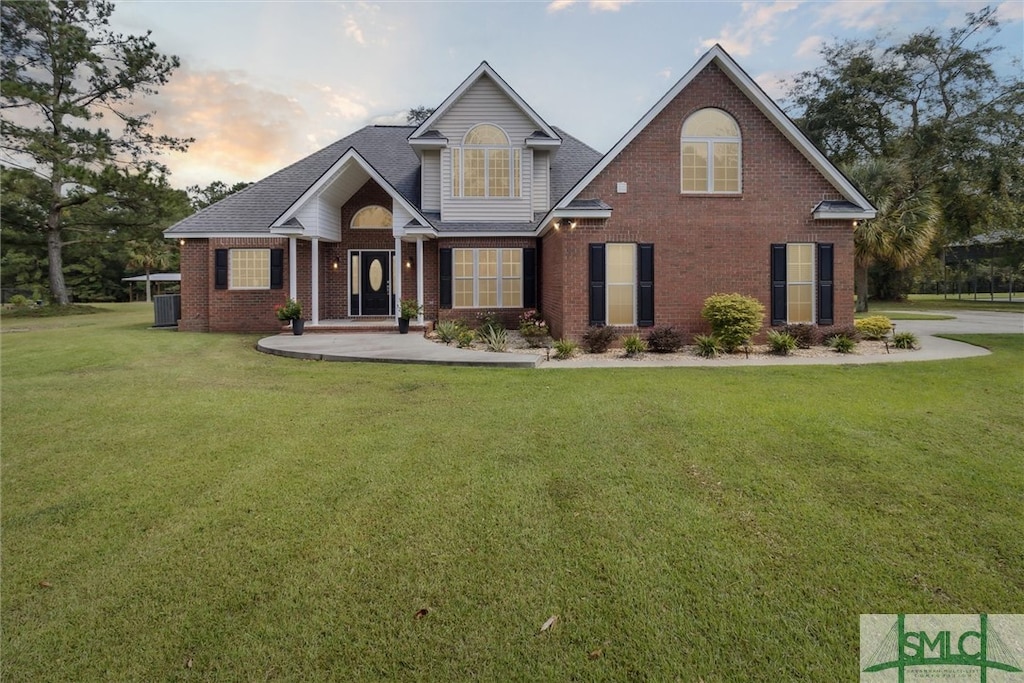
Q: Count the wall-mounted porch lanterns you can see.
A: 2